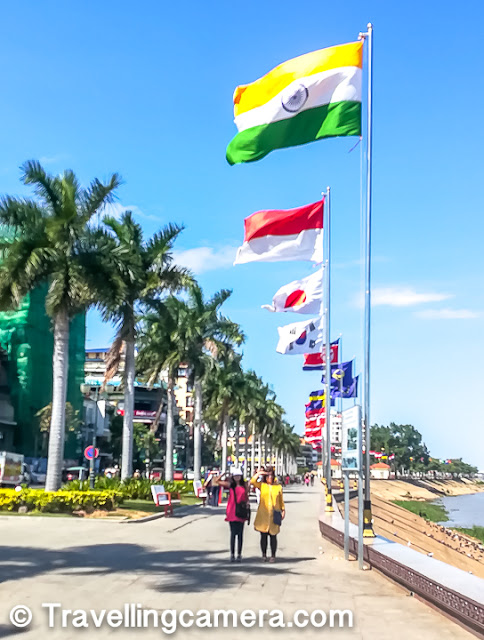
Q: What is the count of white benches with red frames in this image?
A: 2